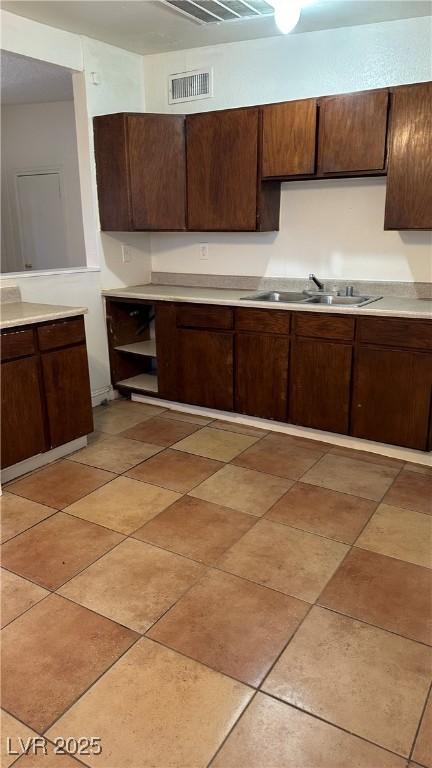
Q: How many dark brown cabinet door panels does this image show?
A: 11